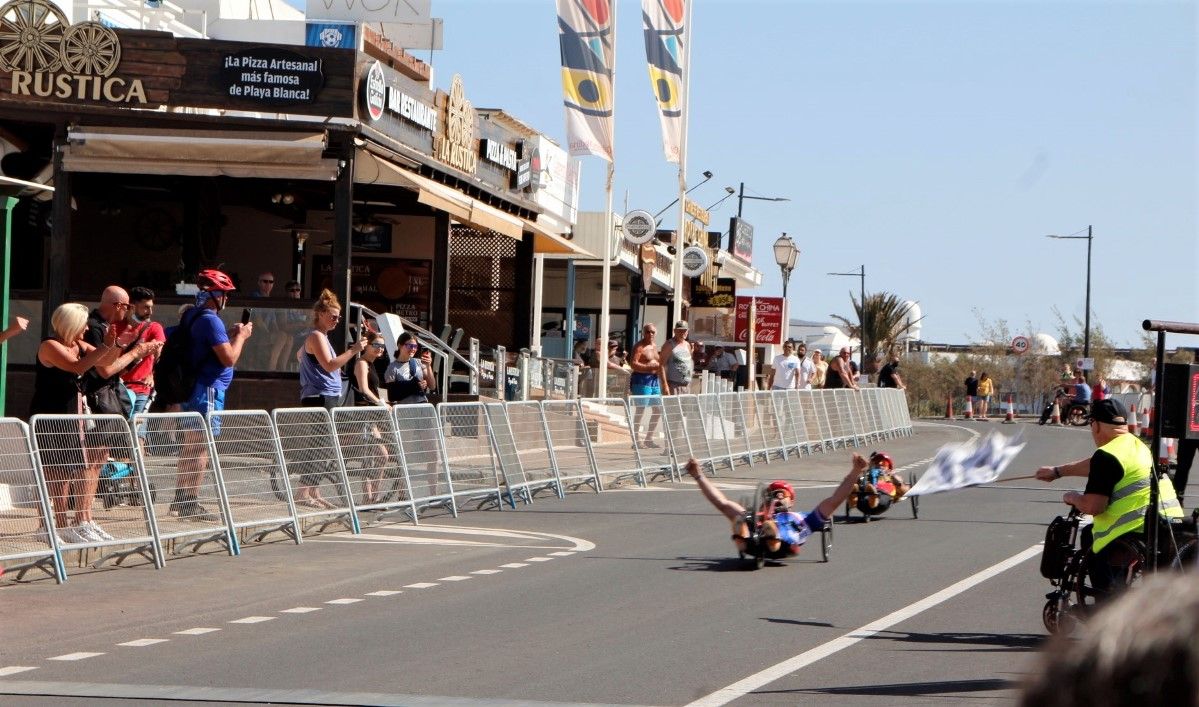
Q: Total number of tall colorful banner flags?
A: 2